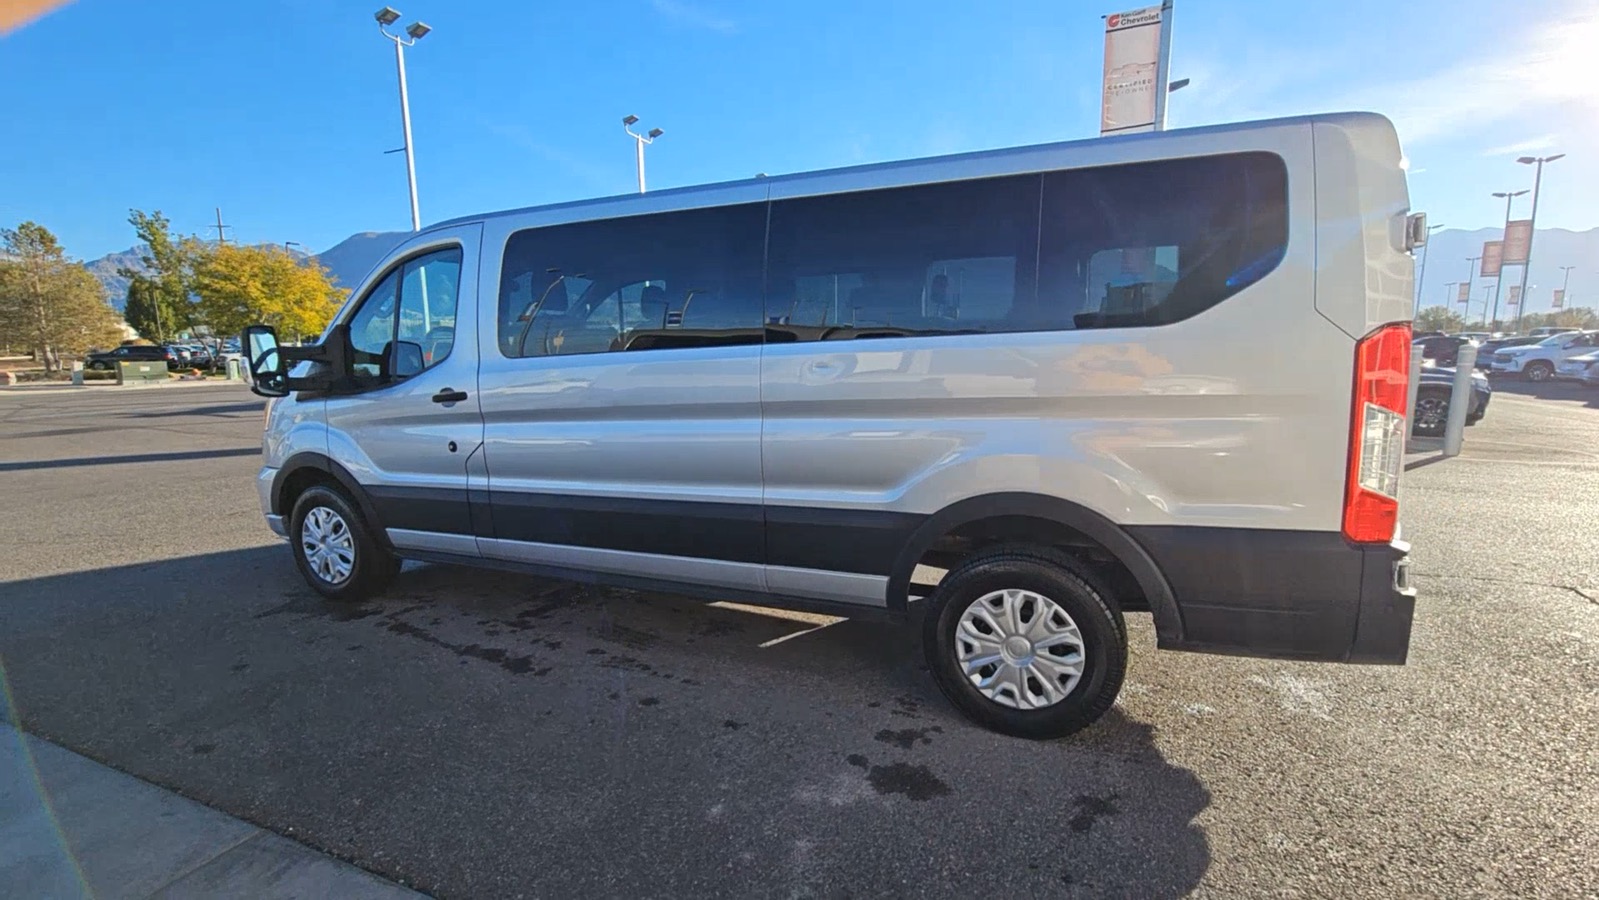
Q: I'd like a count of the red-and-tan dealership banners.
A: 6